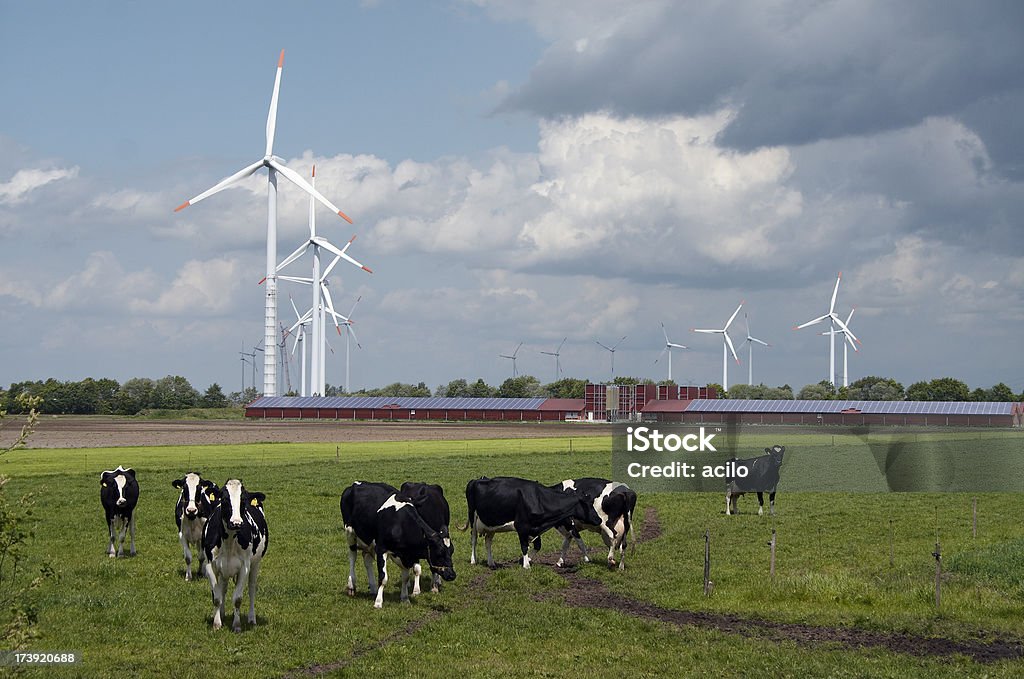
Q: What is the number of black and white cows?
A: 8